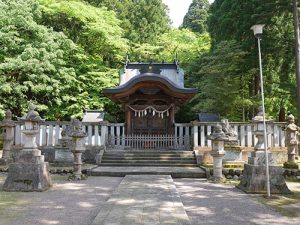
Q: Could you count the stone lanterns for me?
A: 6